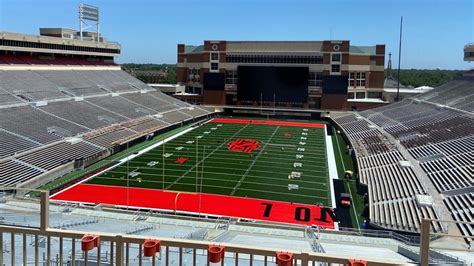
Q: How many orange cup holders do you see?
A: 5